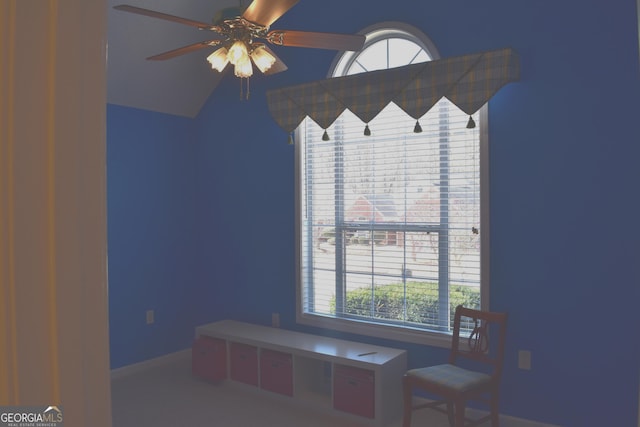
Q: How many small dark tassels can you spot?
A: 5